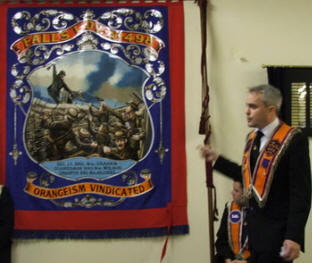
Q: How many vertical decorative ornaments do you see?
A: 2